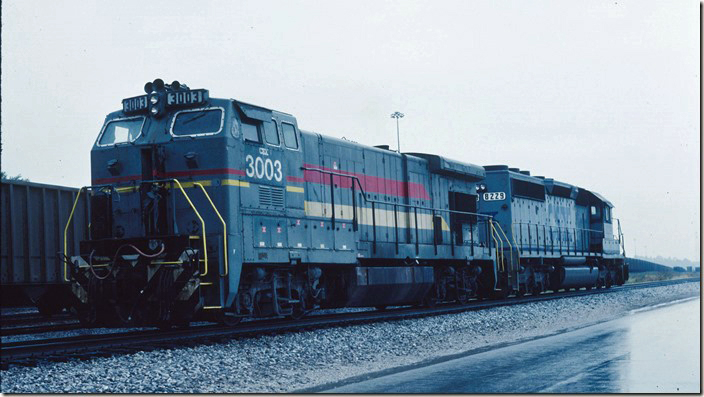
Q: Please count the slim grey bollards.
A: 0